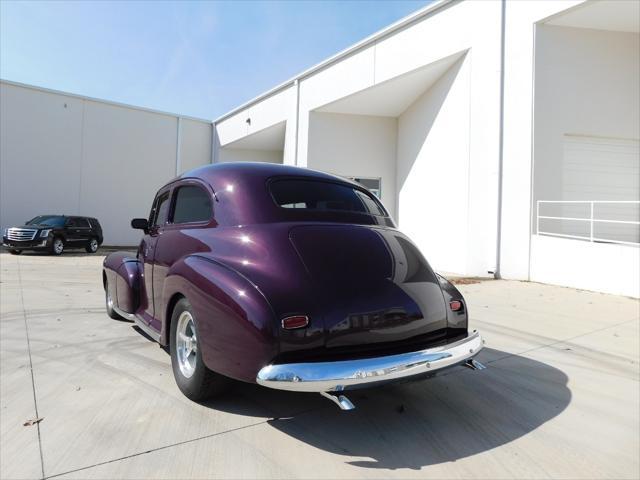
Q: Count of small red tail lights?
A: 2